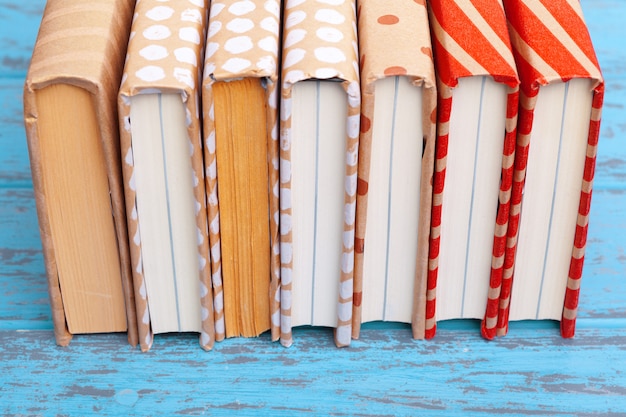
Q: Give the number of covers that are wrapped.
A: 7